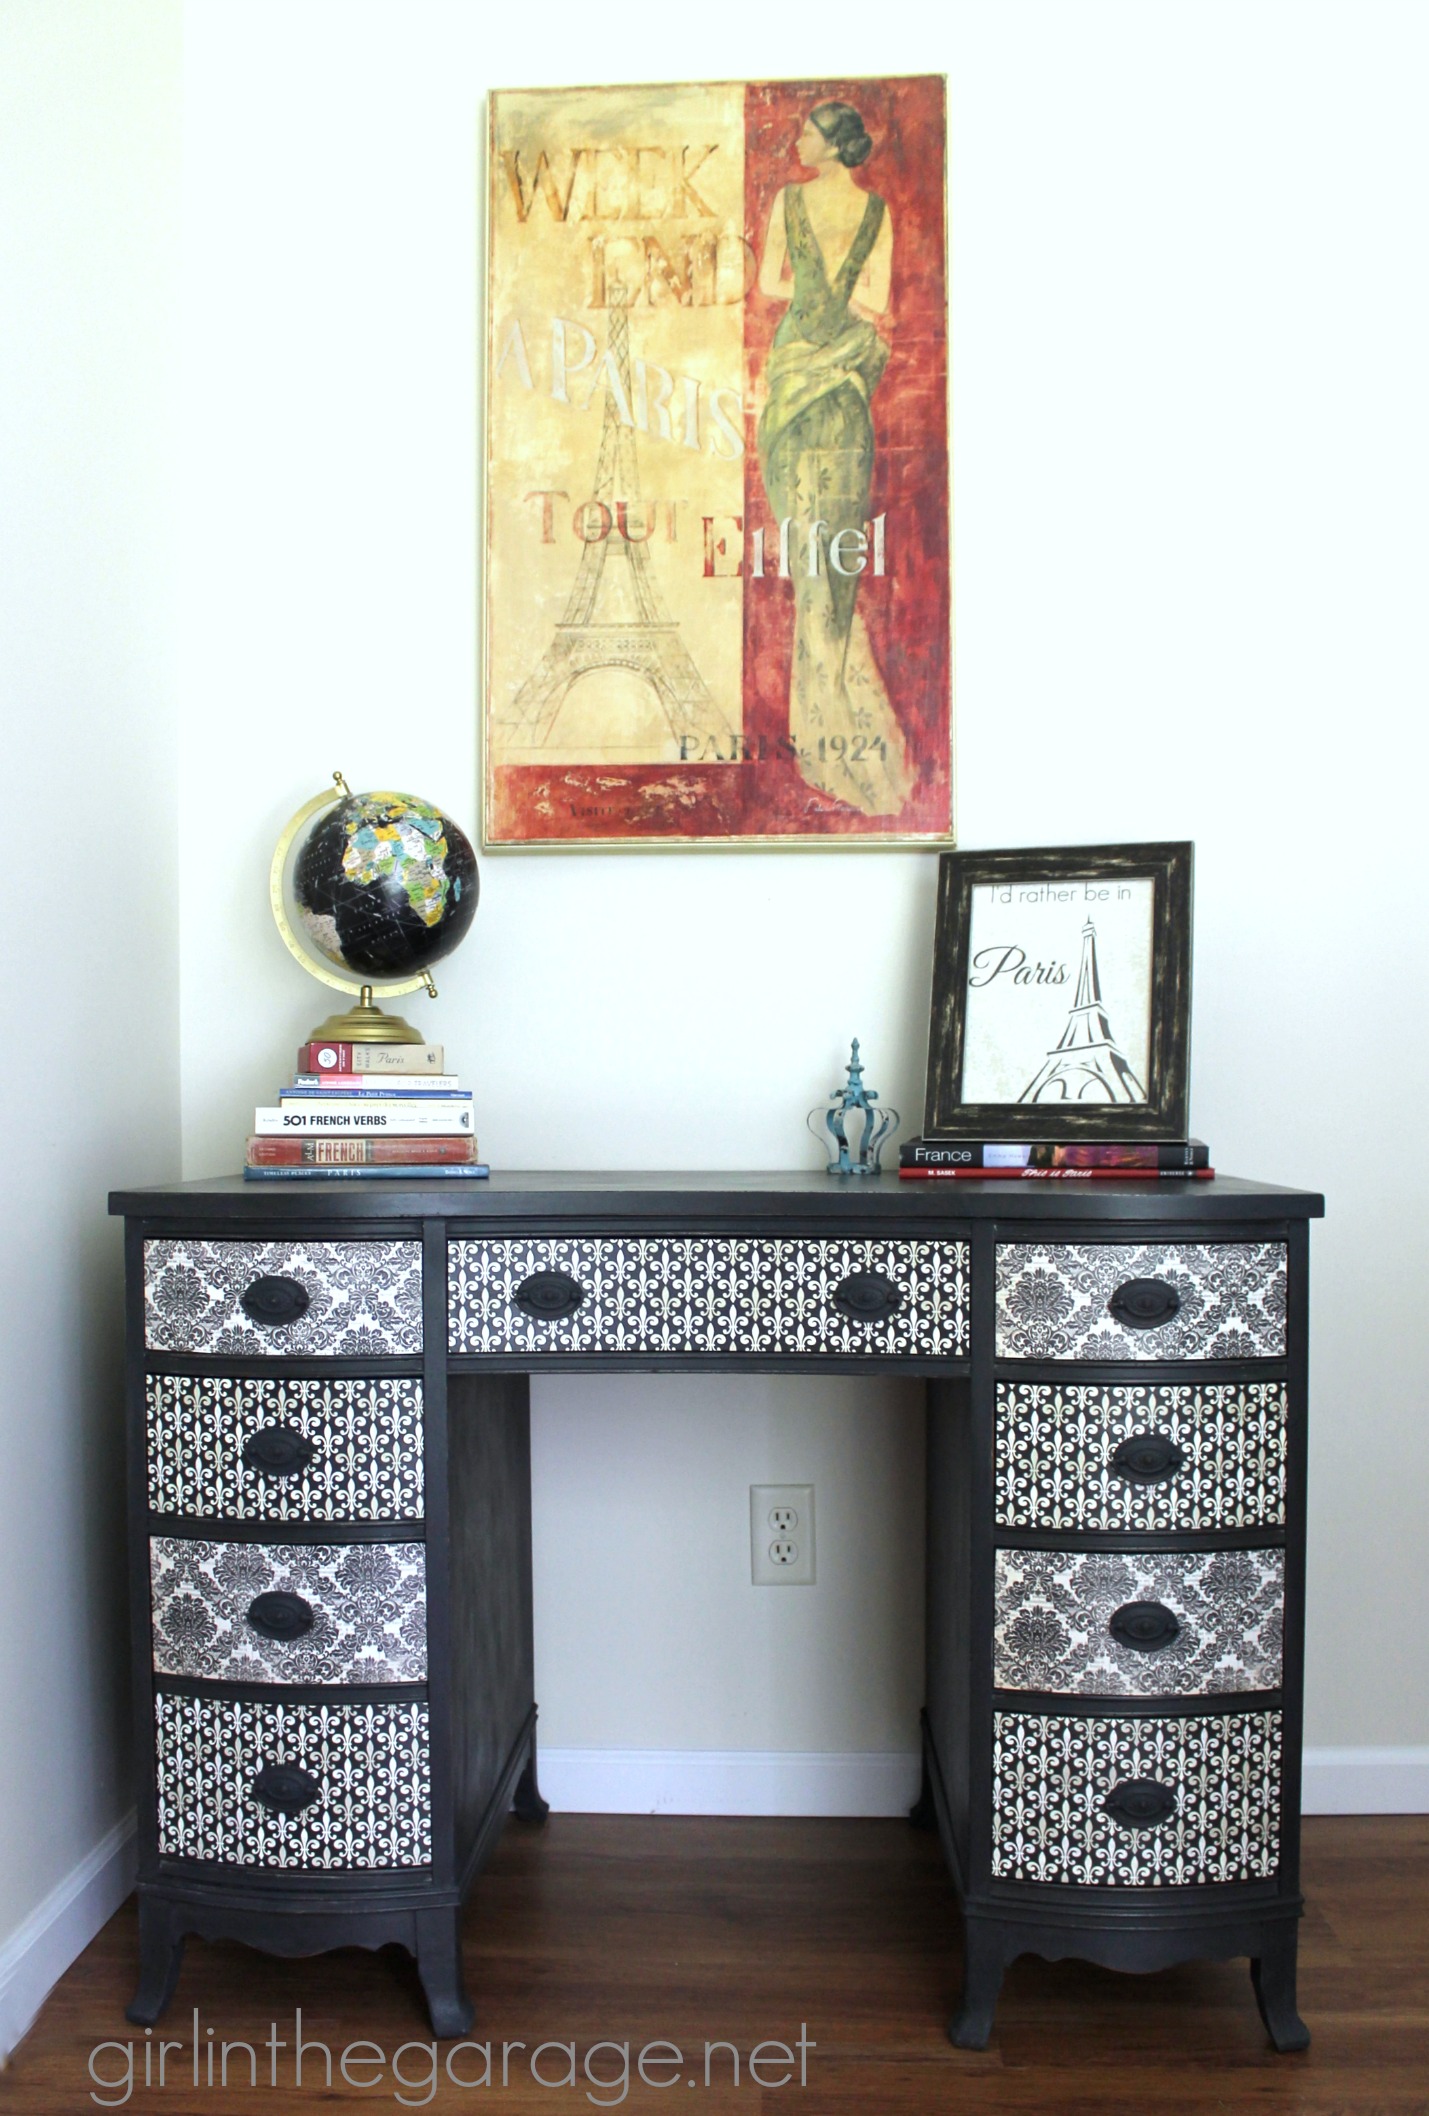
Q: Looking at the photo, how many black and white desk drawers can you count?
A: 9